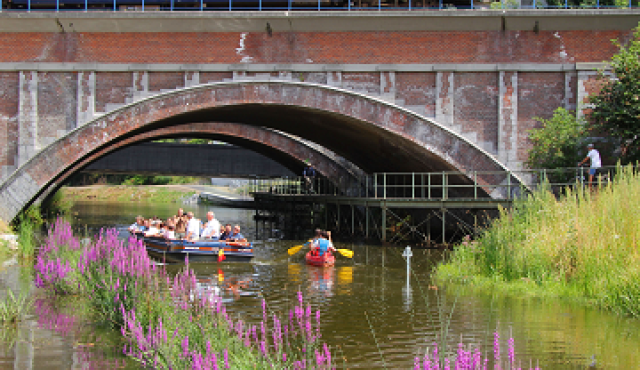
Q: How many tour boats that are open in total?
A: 1